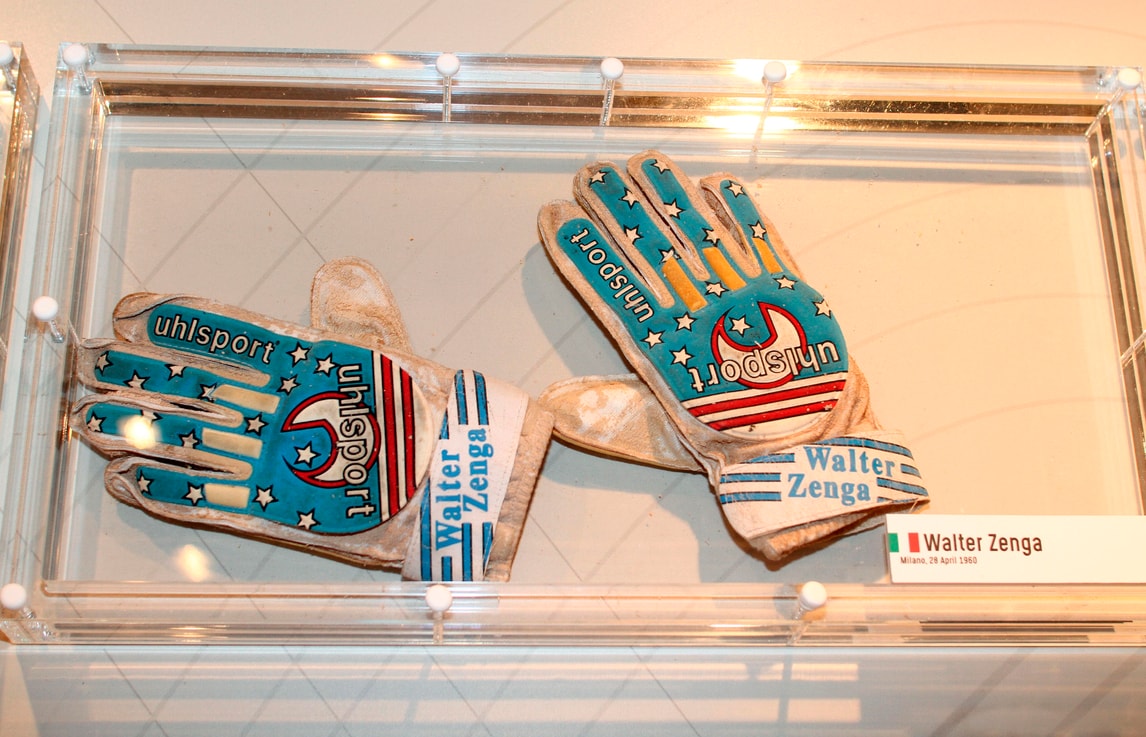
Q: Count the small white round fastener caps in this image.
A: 10